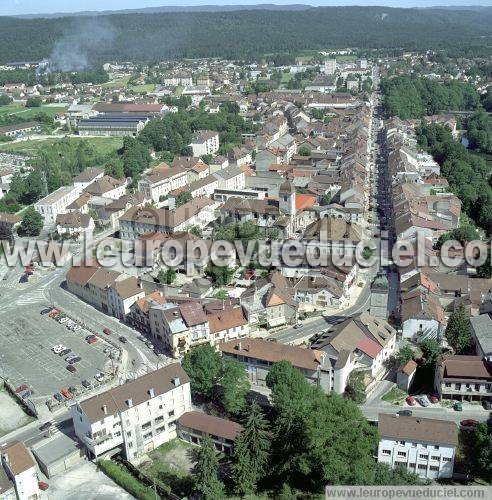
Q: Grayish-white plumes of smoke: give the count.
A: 1